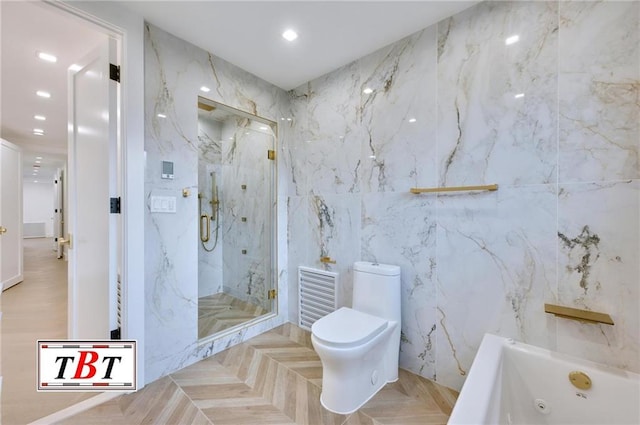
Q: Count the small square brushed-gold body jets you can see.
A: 3